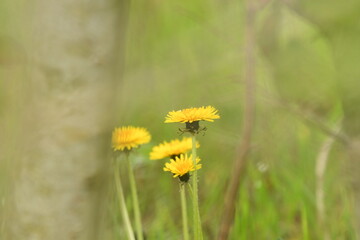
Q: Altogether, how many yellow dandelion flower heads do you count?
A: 4